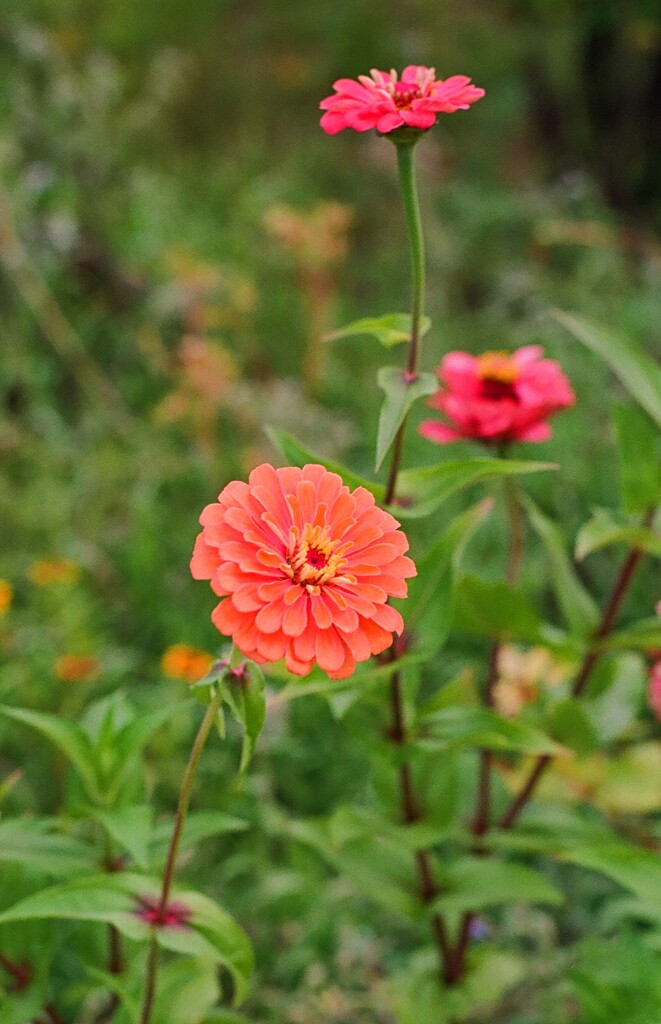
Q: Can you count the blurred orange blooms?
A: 4